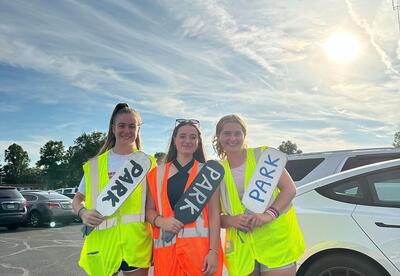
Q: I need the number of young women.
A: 3